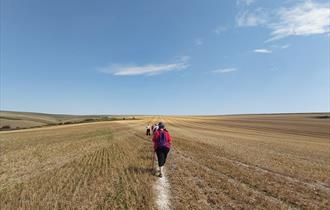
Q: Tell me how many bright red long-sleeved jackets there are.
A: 1